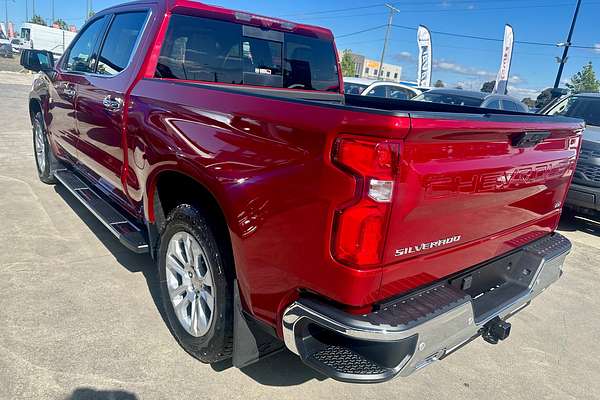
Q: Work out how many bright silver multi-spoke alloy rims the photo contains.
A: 2